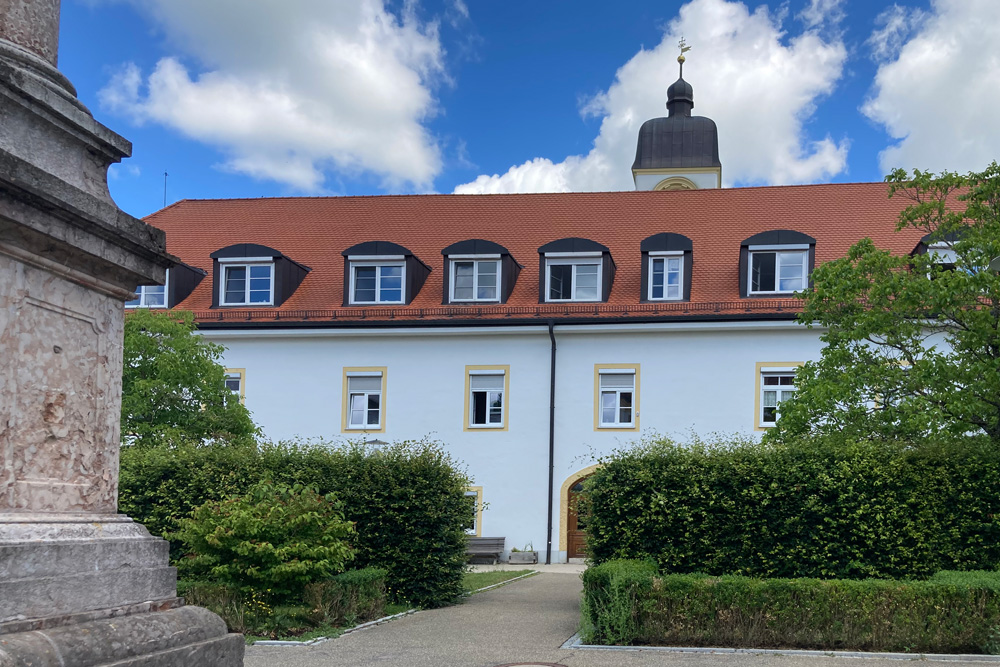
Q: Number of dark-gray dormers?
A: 8